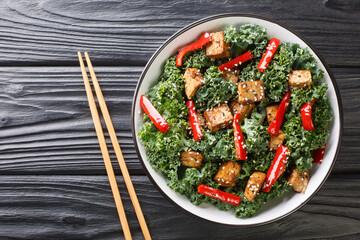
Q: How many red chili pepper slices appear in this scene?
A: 11